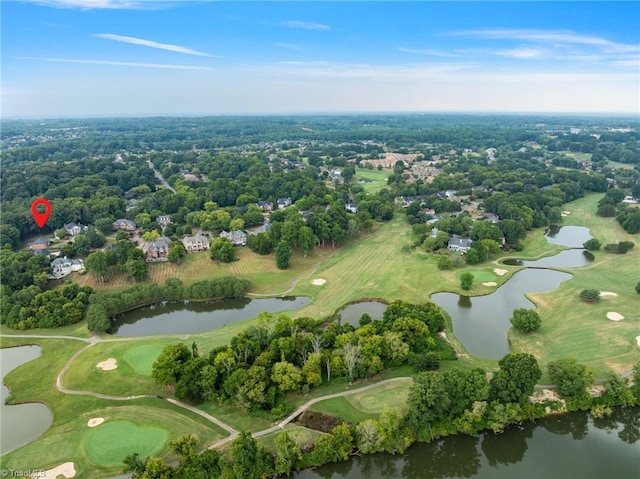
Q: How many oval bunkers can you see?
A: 3